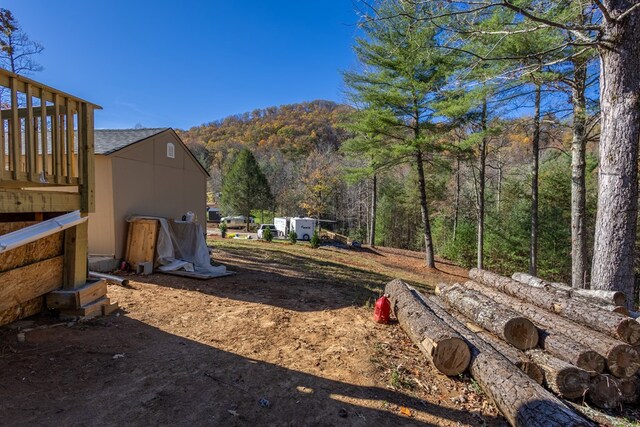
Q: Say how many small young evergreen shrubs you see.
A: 4